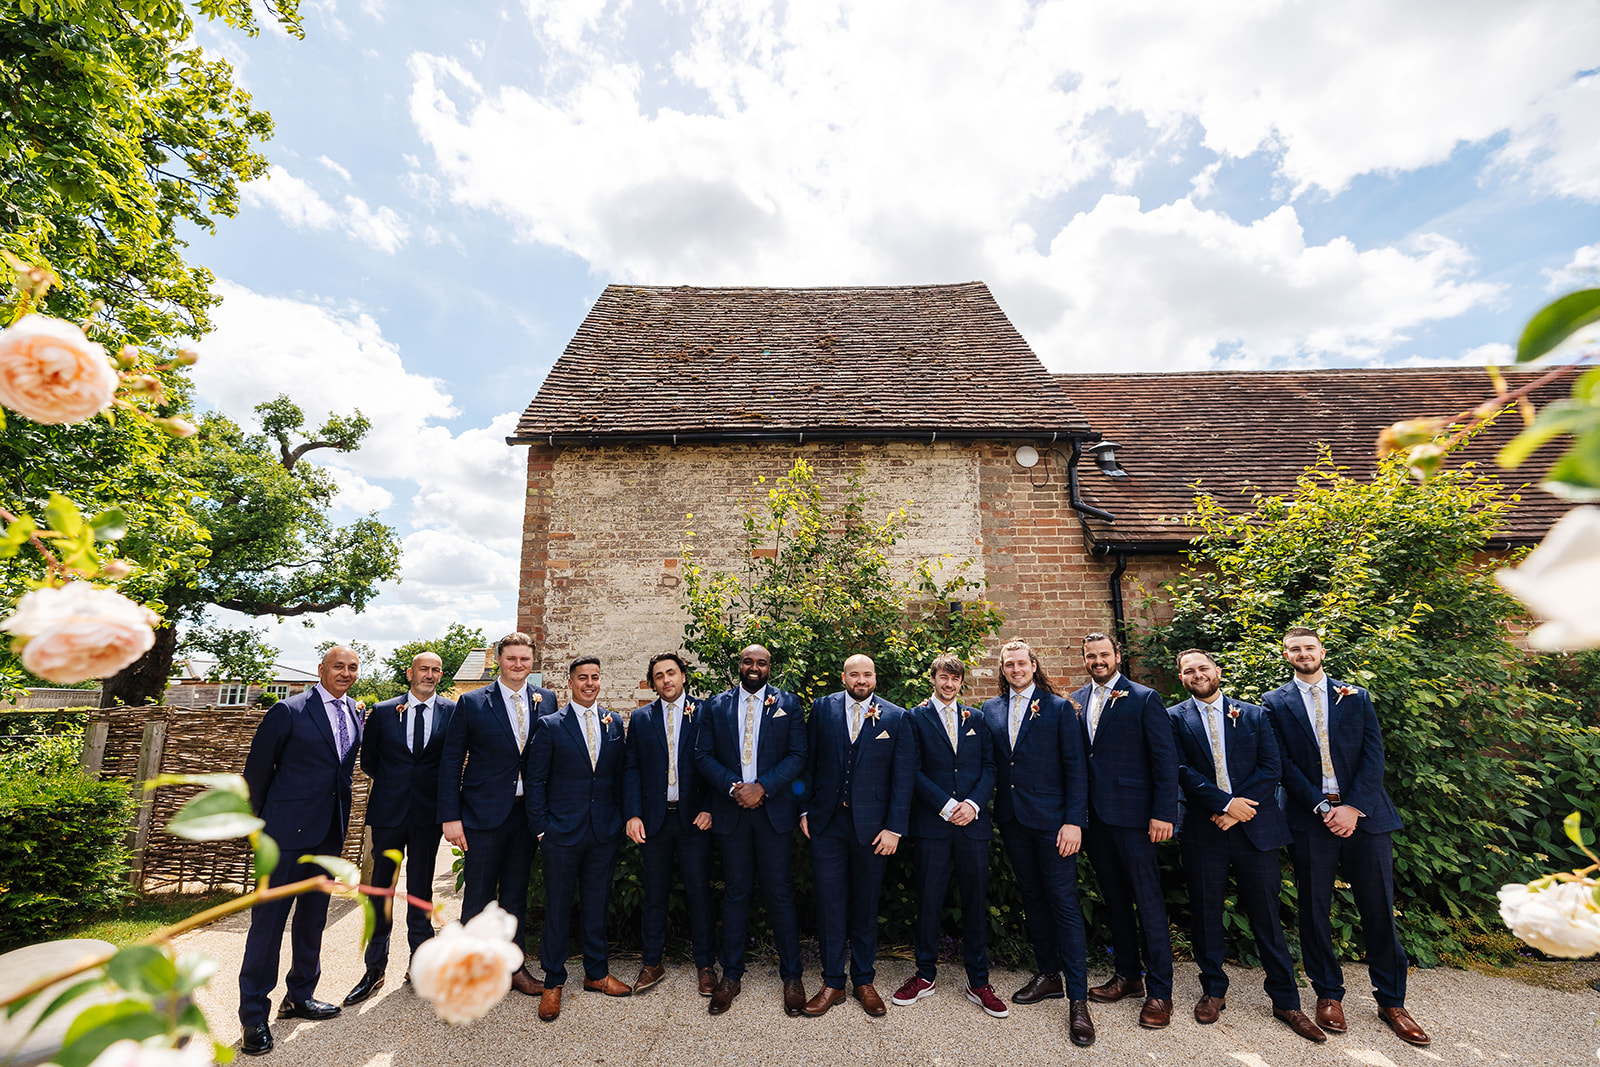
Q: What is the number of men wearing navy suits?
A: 12